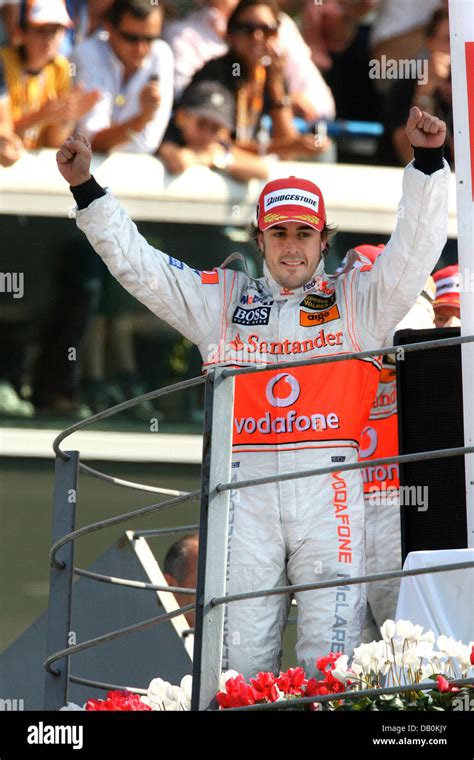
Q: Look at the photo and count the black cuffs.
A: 2